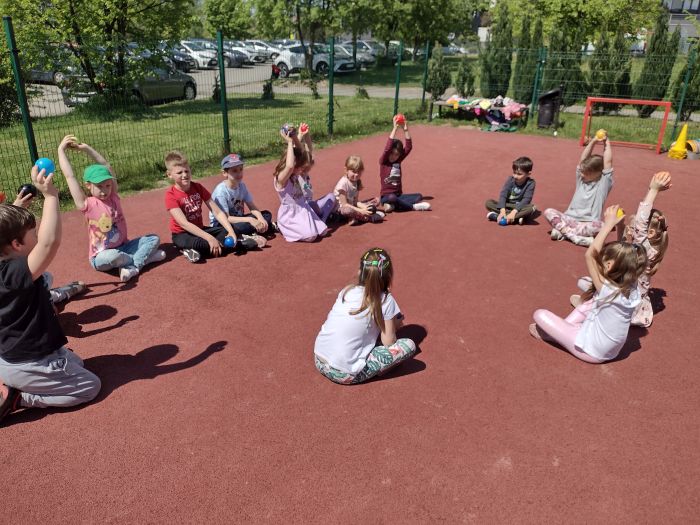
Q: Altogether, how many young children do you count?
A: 14